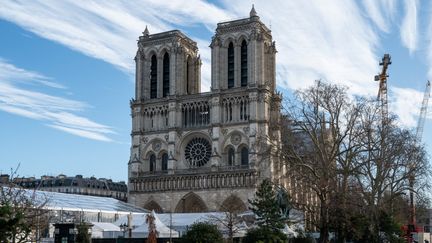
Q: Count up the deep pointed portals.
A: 3